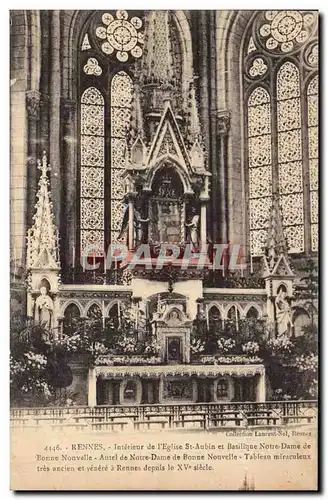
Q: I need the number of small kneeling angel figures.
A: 2